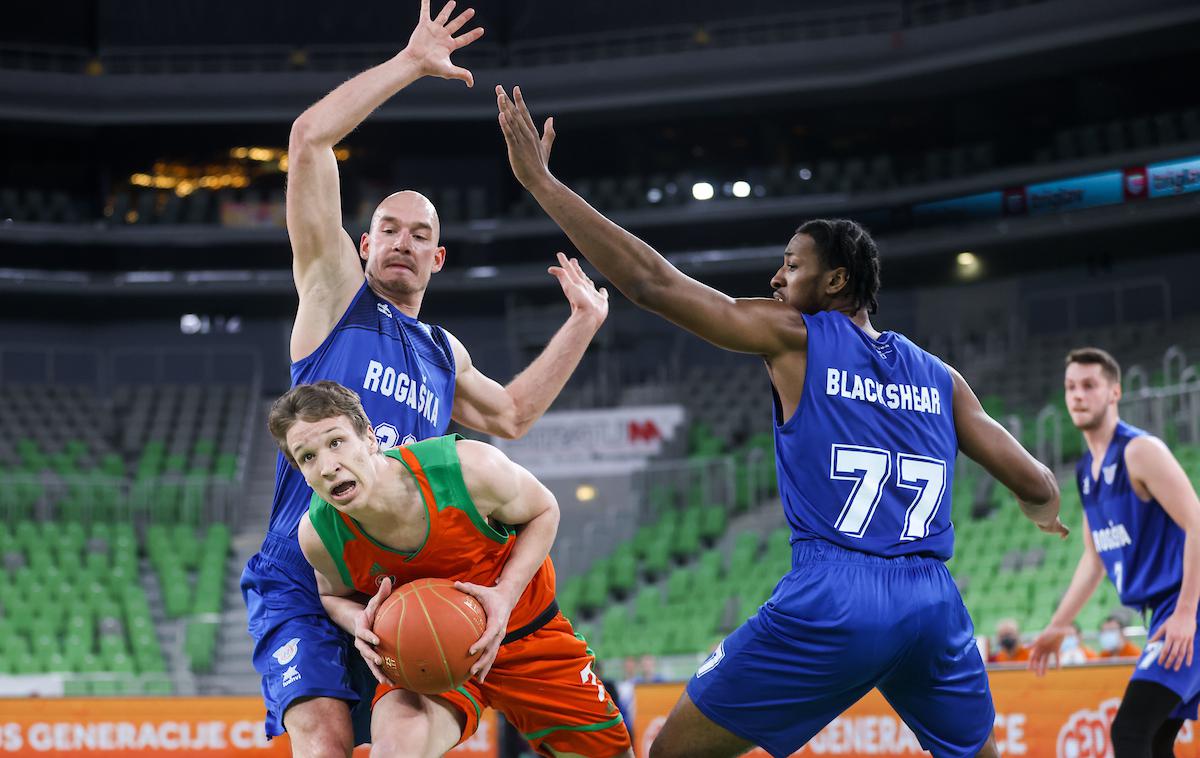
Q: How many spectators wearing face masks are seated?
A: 3